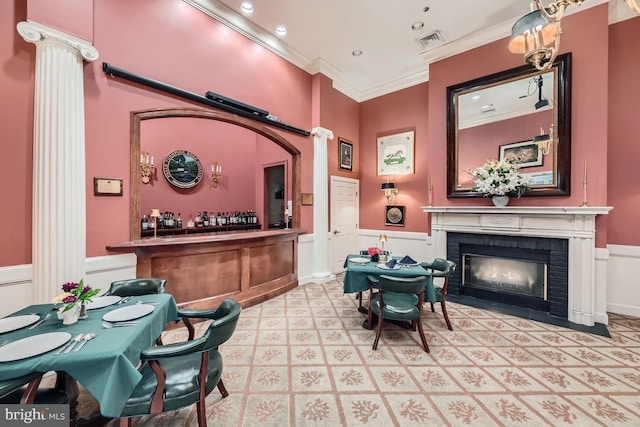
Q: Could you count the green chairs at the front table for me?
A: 3